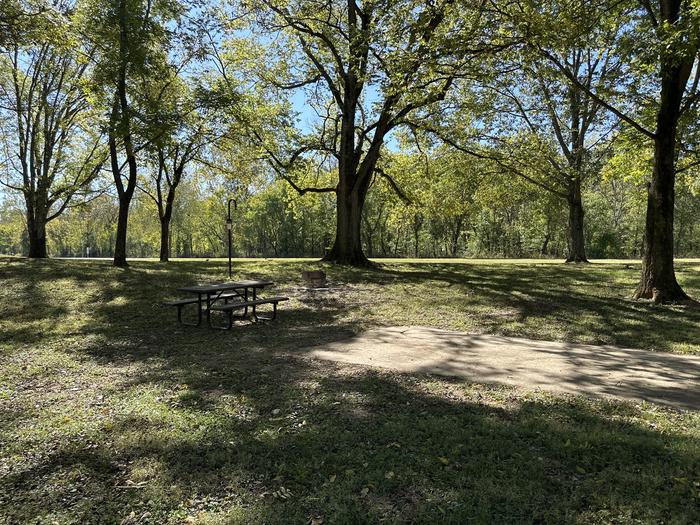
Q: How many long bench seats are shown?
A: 2